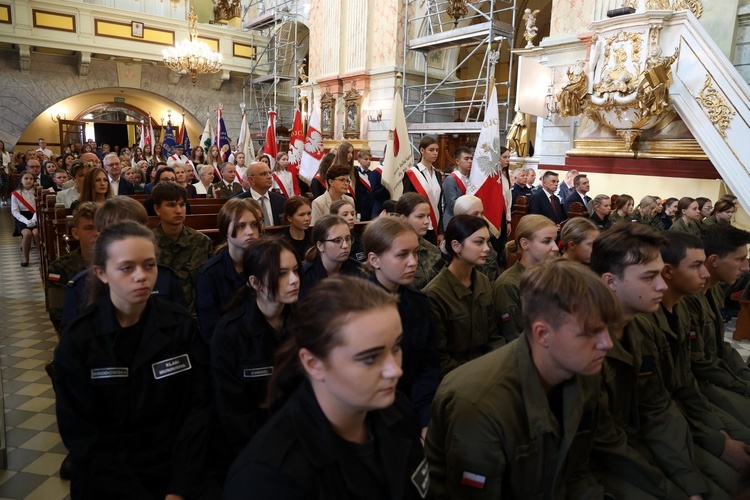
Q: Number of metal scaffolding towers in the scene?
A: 2